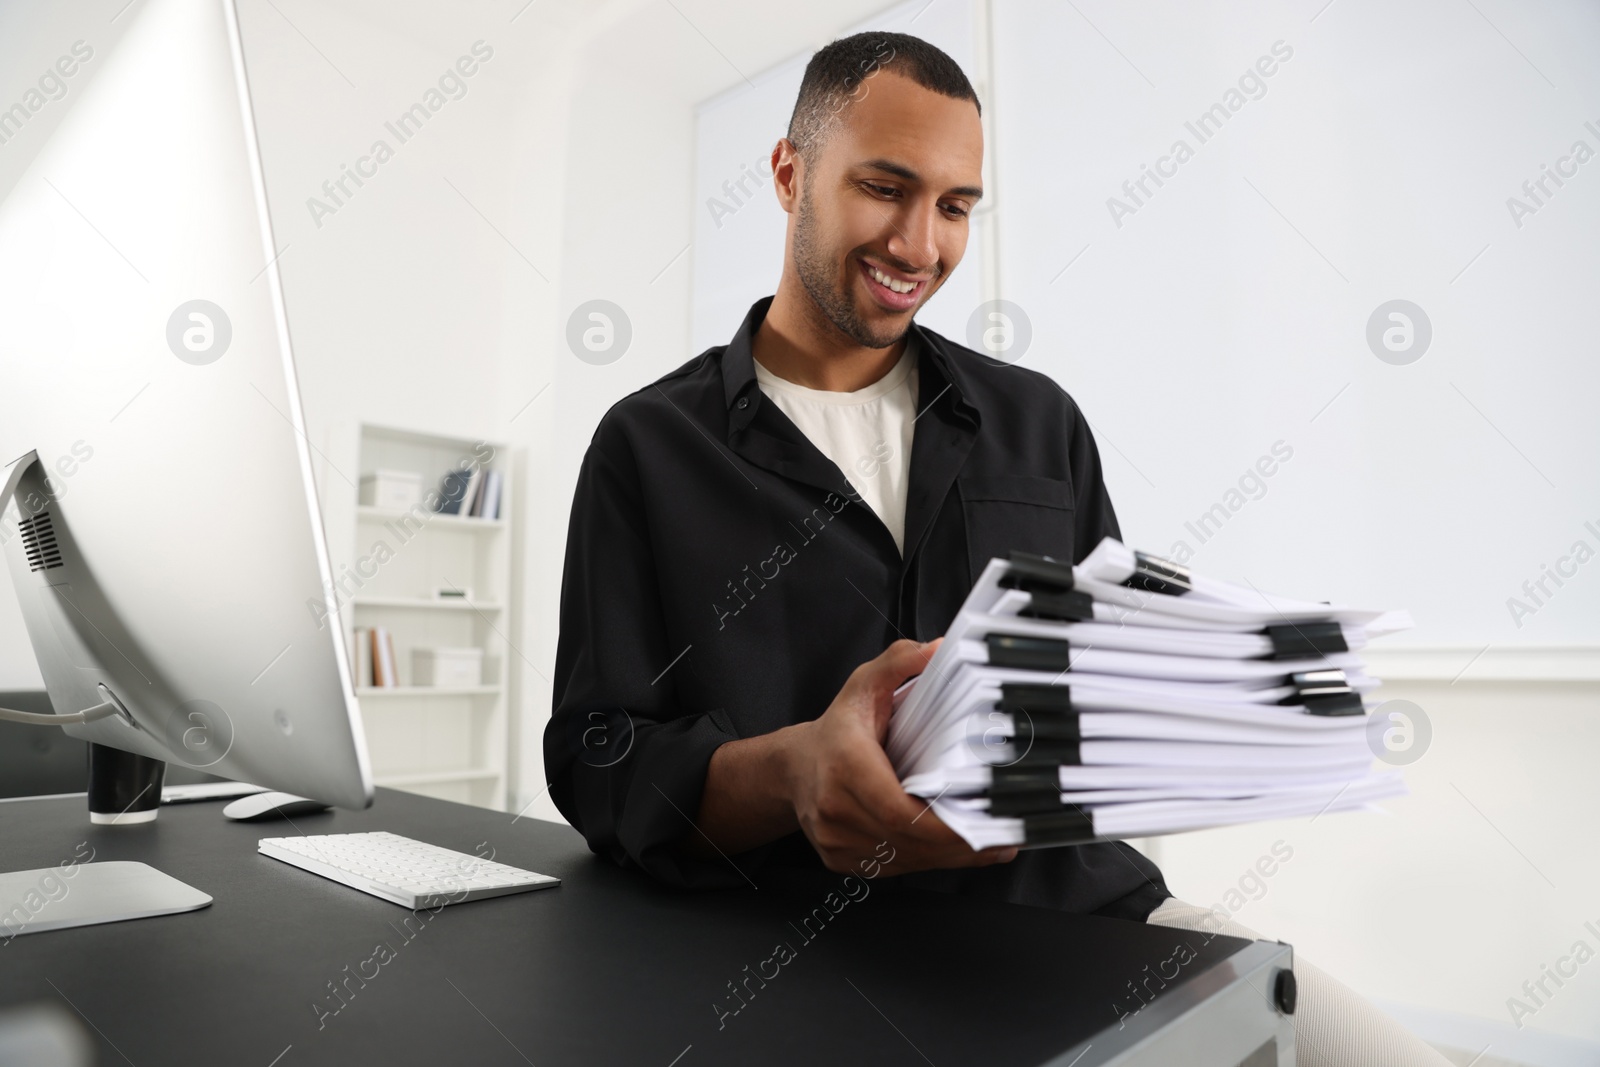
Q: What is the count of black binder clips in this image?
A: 13